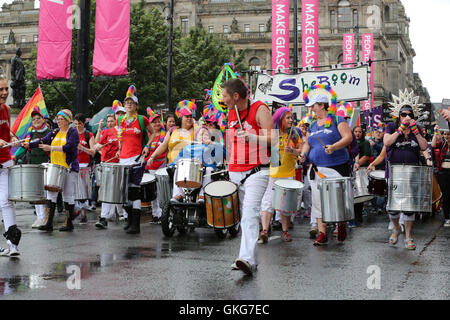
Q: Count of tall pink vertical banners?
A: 6